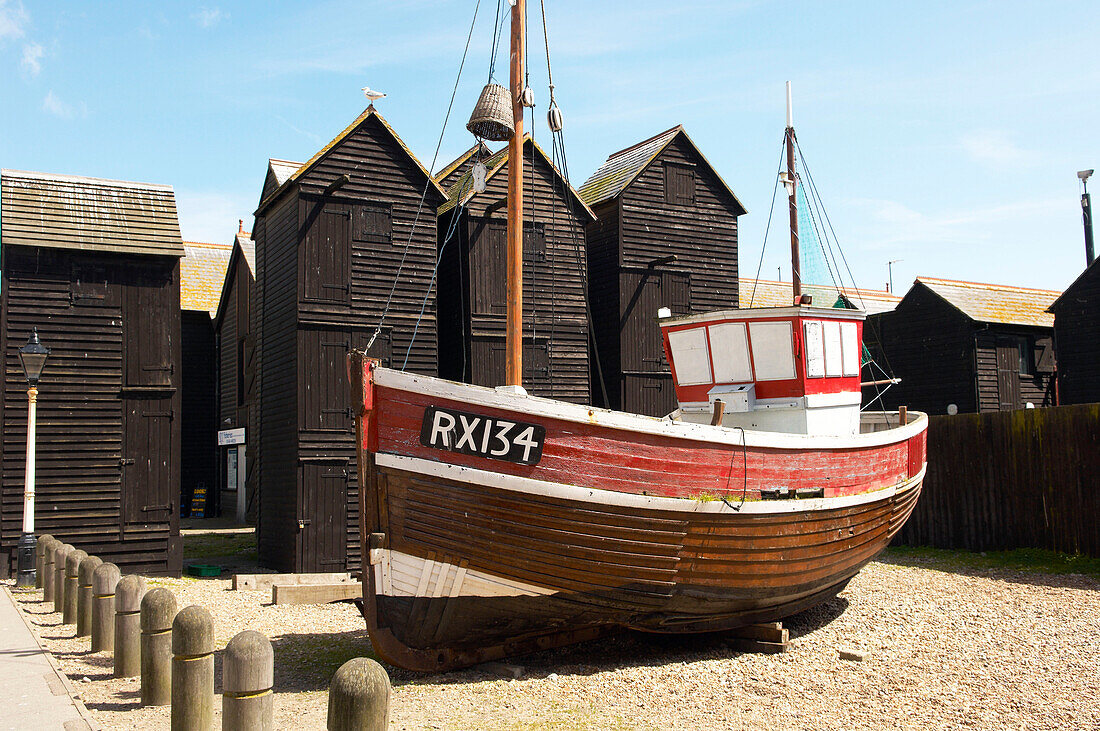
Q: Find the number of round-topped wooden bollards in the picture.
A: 11